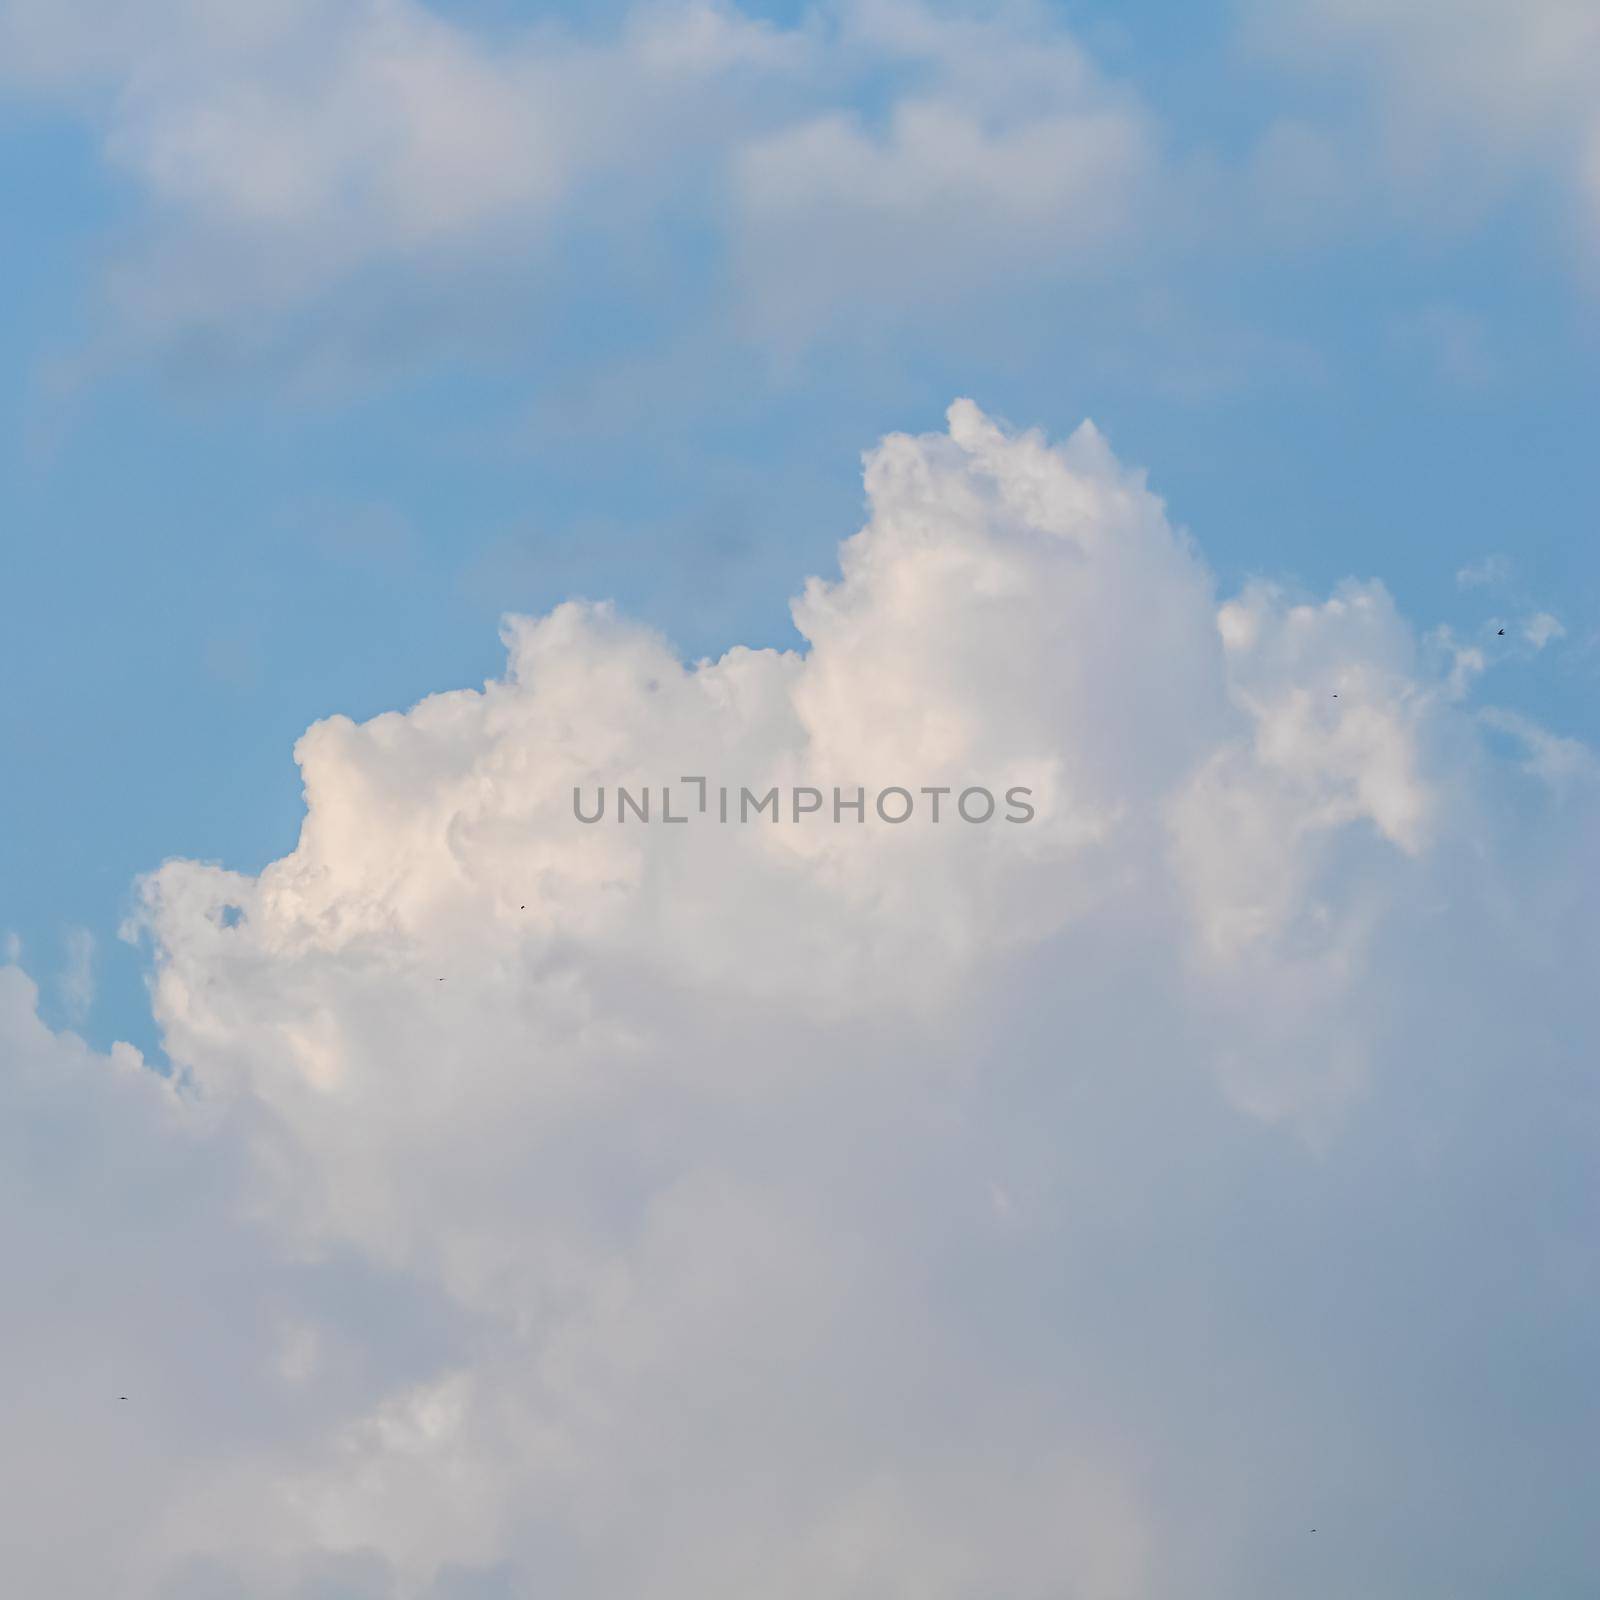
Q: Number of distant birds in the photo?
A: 6